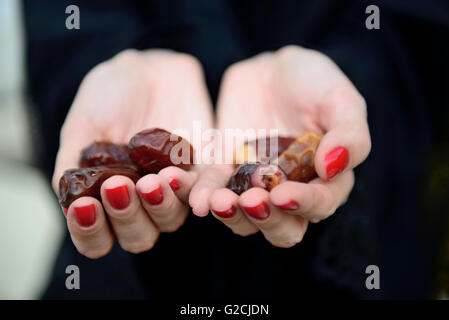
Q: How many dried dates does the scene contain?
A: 6